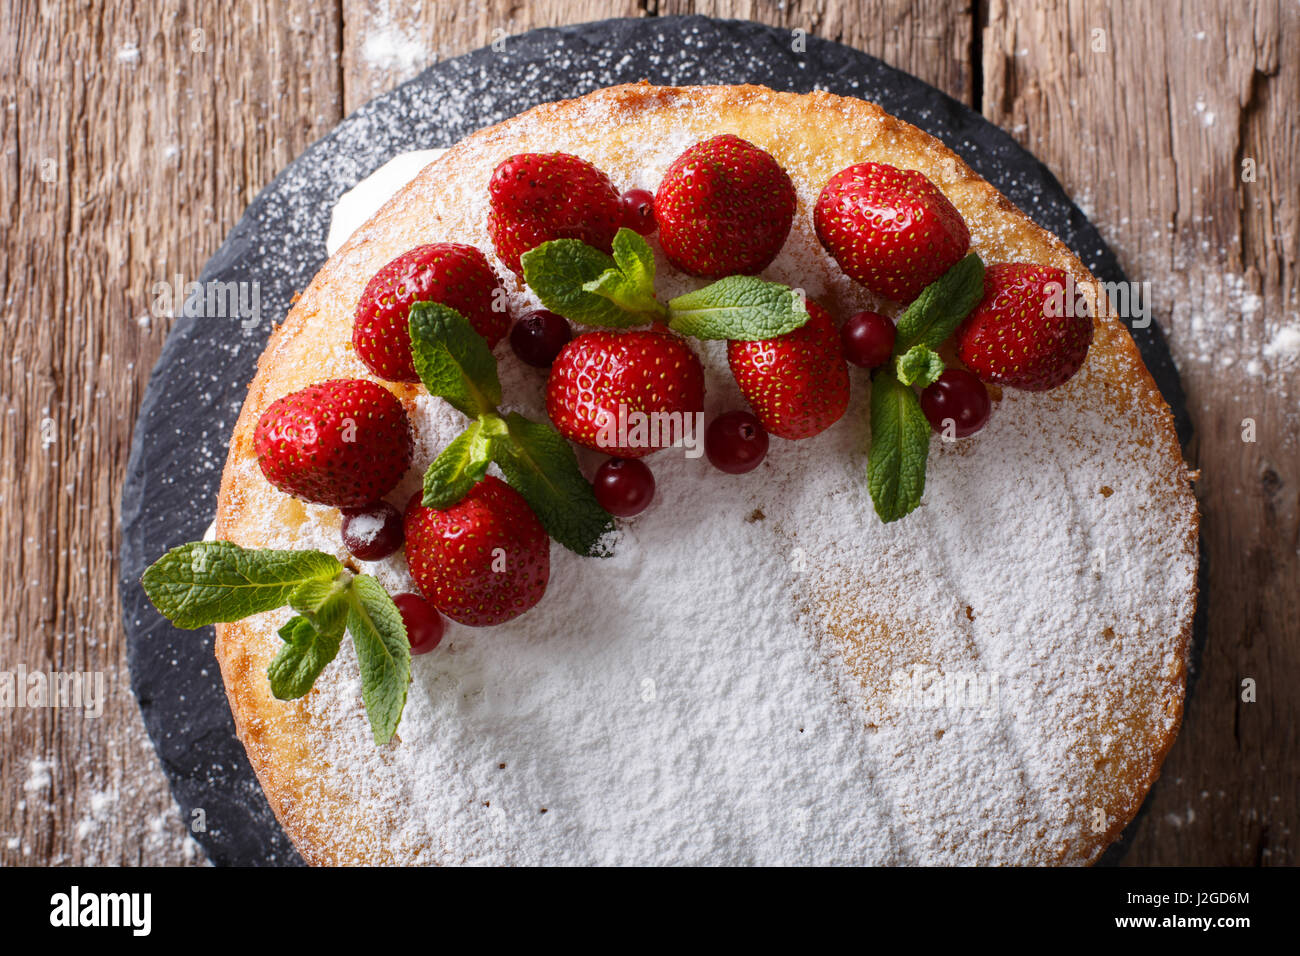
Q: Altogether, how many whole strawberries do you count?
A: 9